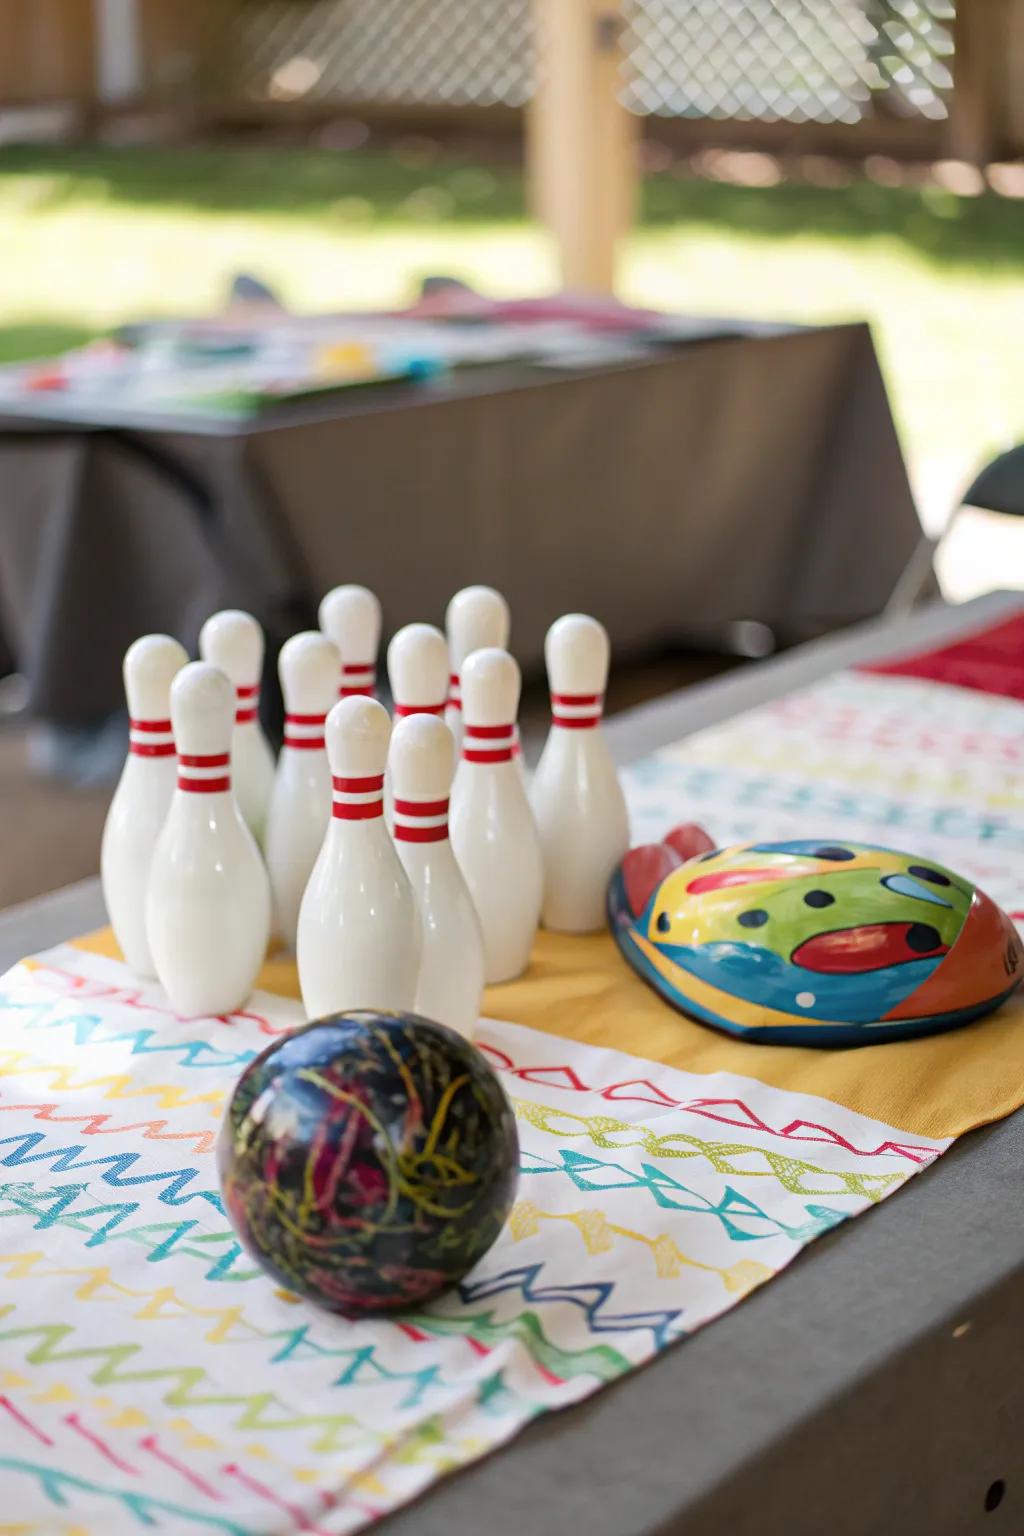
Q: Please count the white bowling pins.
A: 11